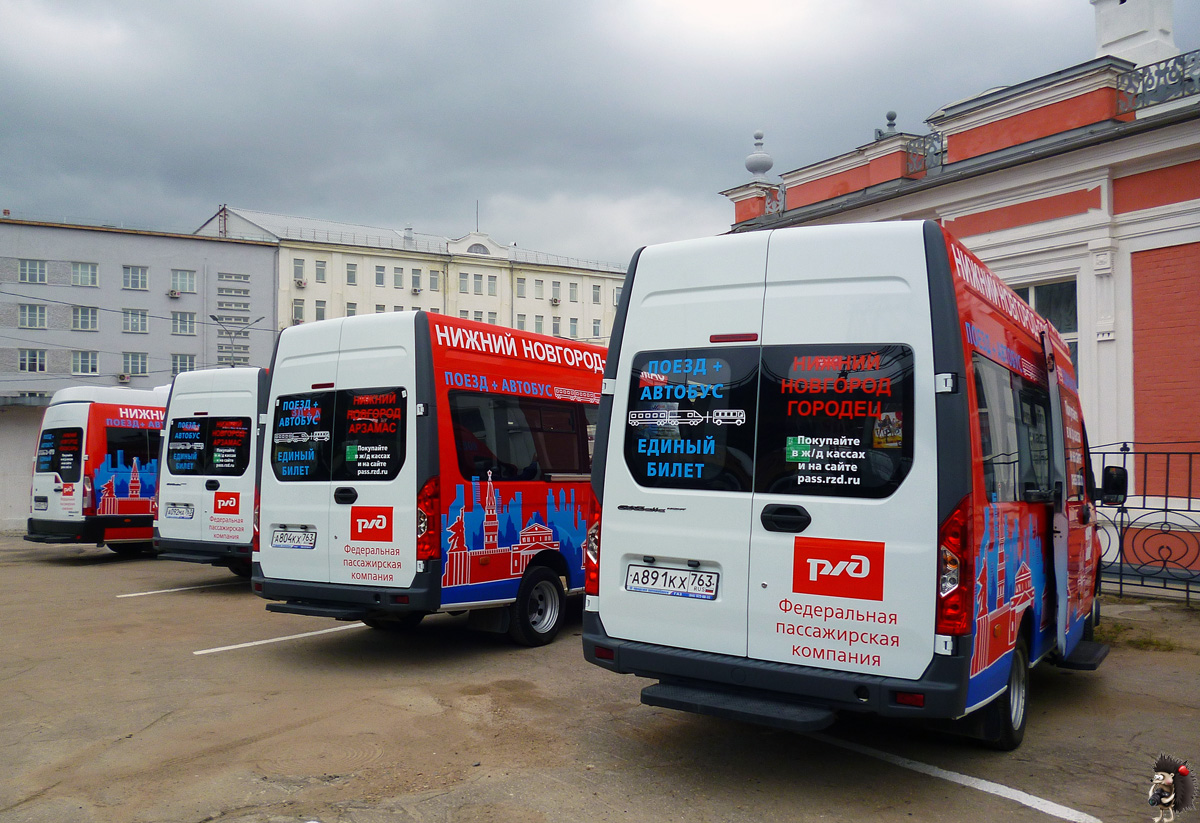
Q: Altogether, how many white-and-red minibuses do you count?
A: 4